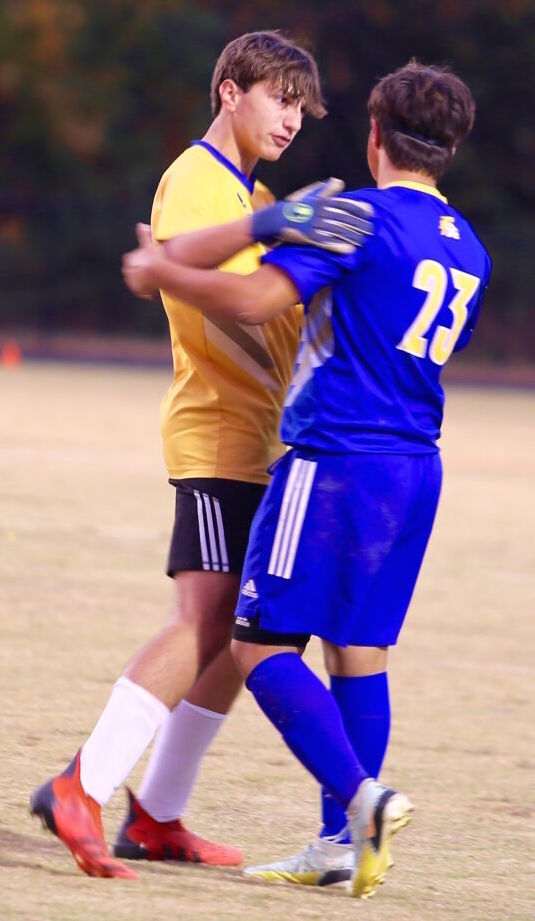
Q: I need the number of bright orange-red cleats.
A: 2